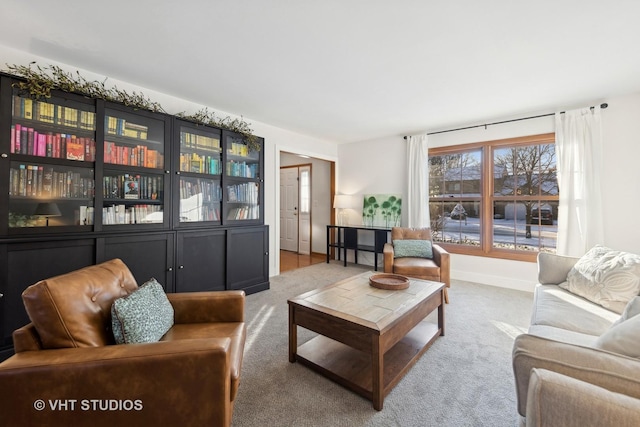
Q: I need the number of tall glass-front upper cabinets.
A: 4